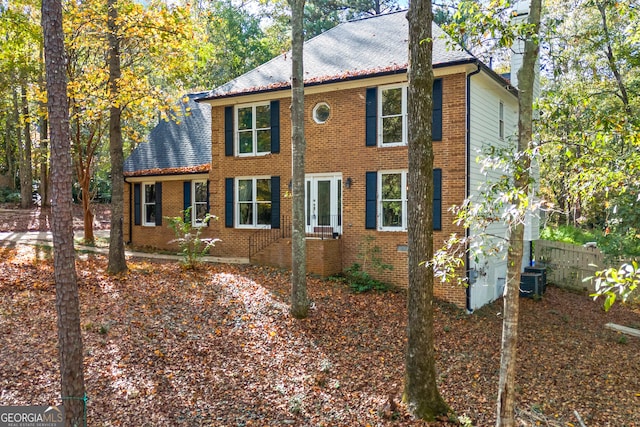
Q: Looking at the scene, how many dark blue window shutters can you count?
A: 12